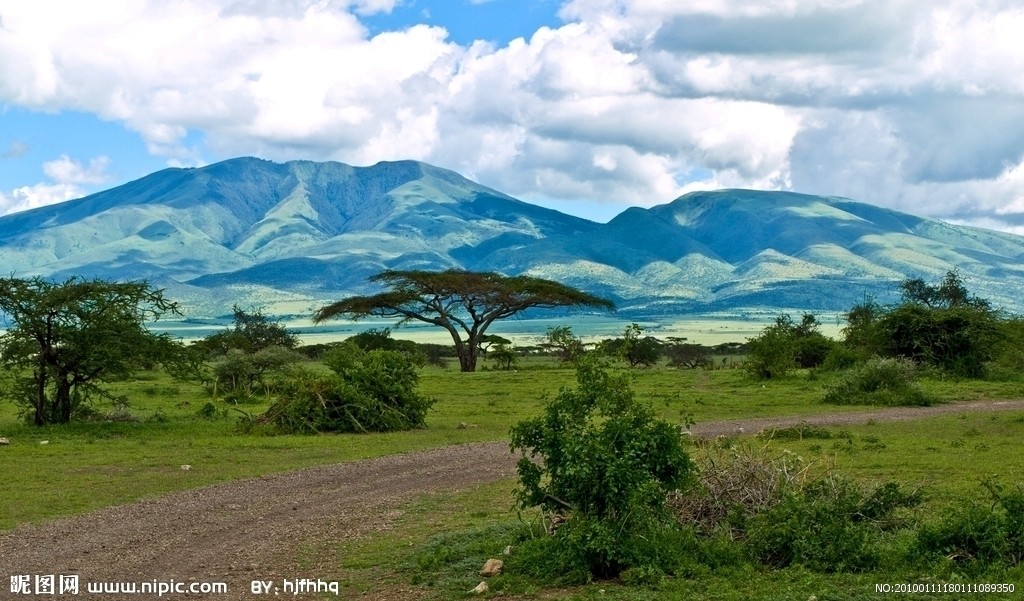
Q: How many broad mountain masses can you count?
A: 2